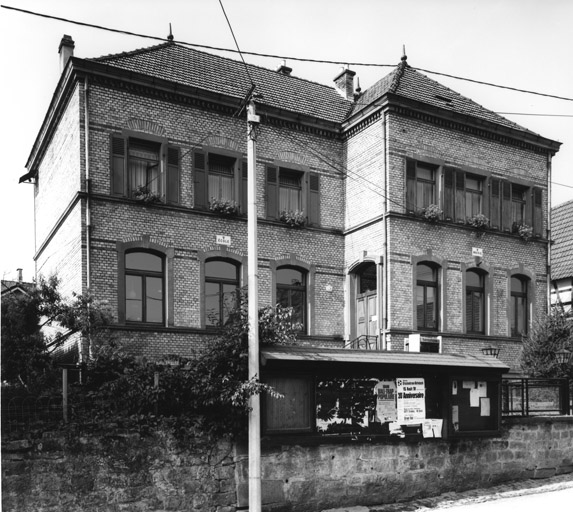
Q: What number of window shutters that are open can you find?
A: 12